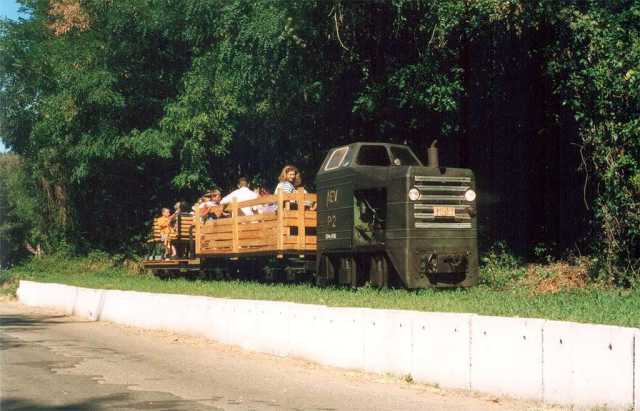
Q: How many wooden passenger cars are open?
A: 2